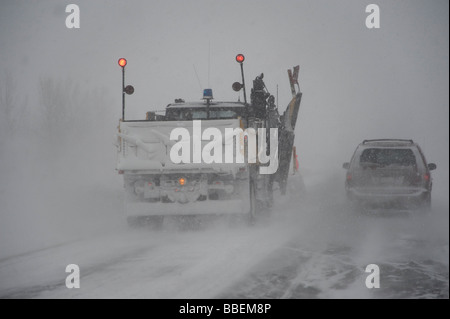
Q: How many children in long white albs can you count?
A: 0